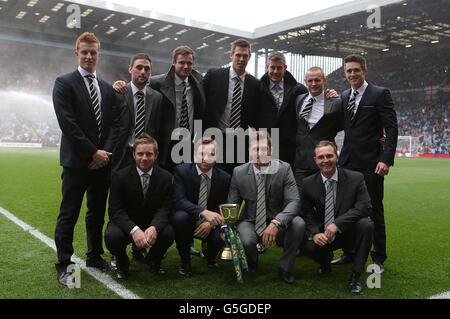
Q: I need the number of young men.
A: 11